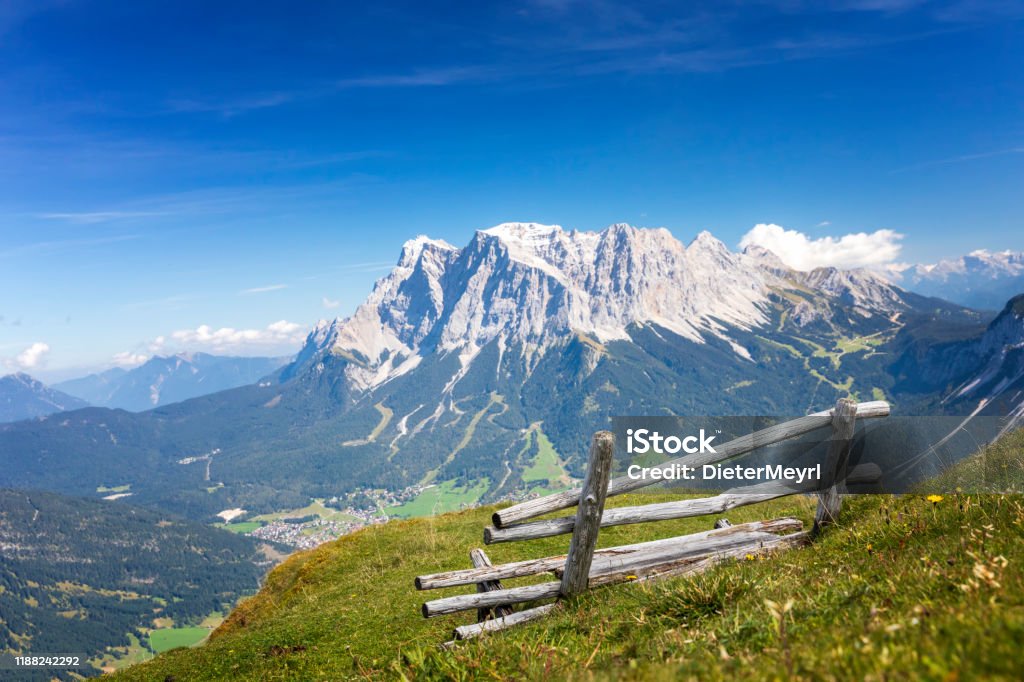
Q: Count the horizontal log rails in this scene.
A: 5